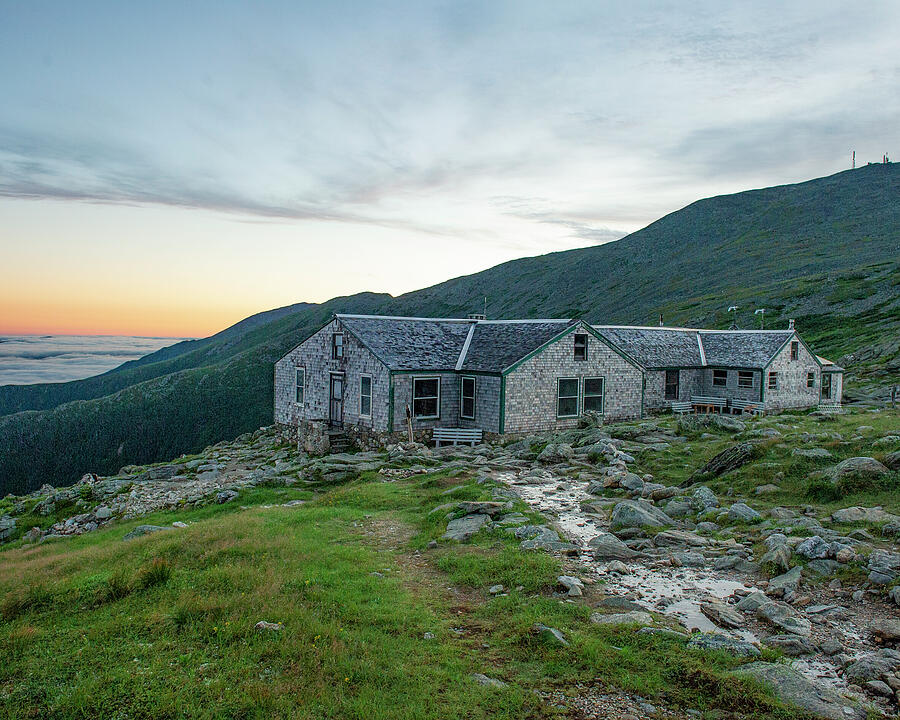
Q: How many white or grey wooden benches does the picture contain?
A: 4